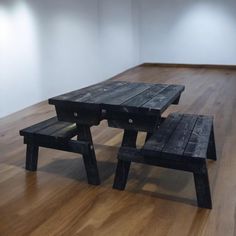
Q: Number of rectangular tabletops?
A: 1